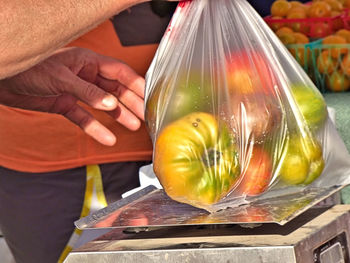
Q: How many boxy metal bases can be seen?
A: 1